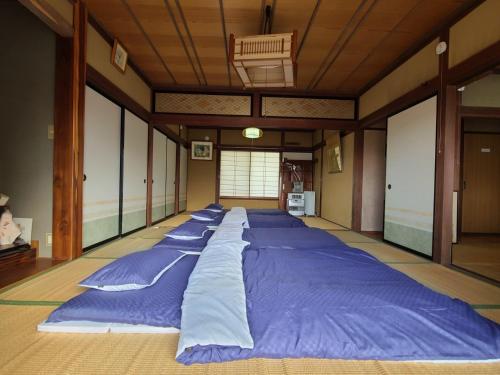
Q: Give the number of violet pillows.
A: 4